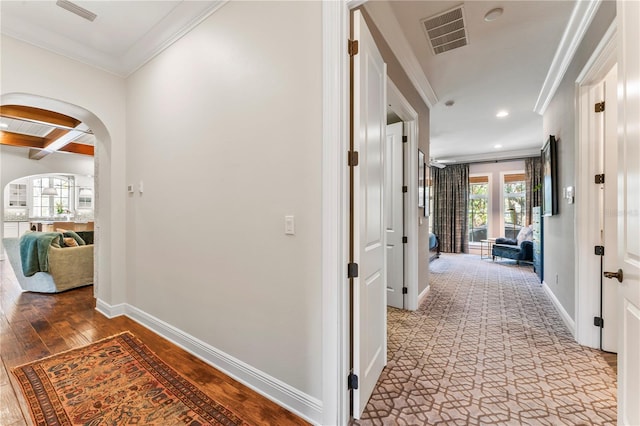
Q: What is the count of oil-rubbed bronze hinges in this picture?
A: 12